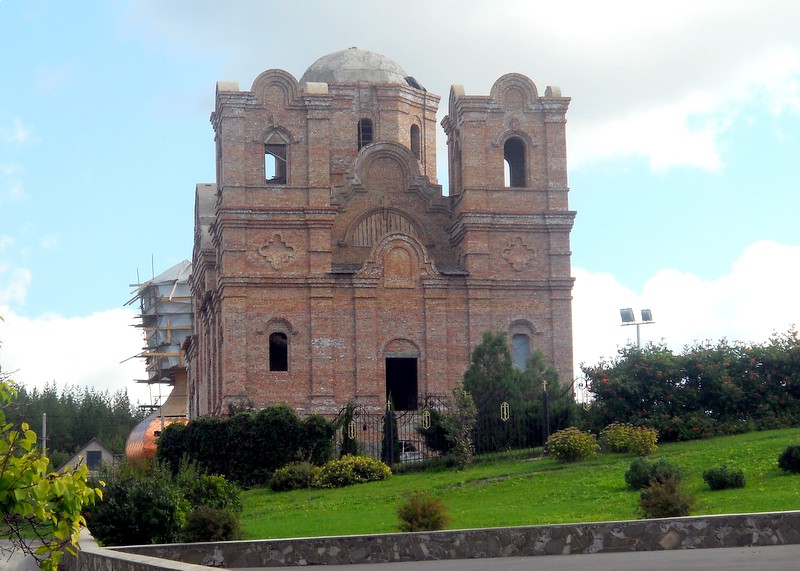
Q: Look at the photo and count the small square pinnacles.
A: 4